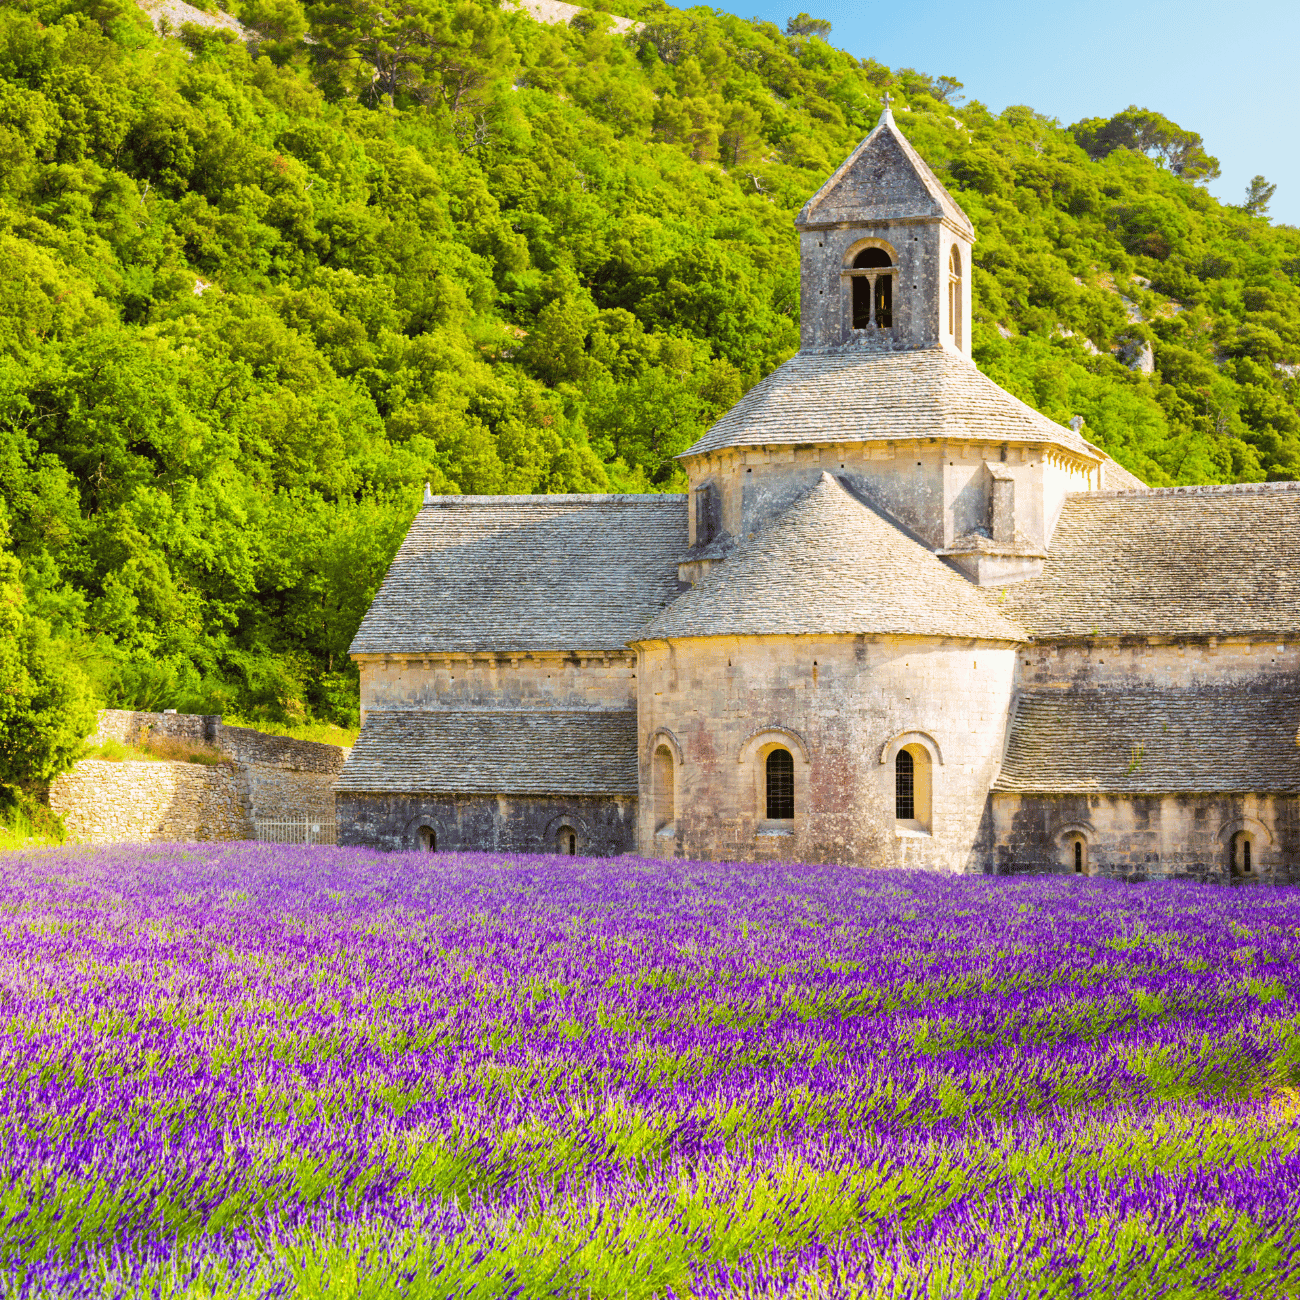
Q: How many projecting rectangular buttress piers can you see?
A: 2